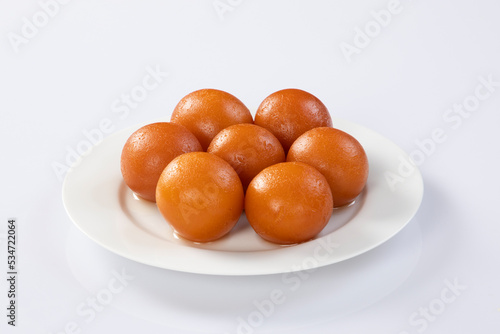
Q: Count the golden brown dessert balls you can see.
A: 7